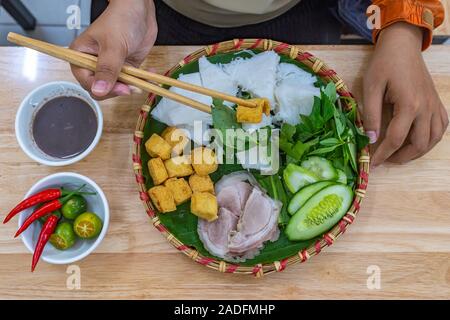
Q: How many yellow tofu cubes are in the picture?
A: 10